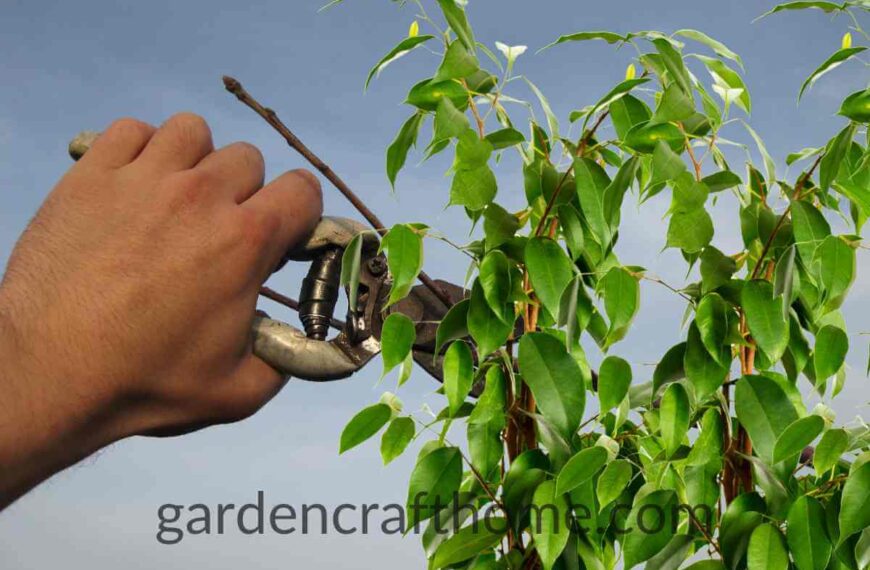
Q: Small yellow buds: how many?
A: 3